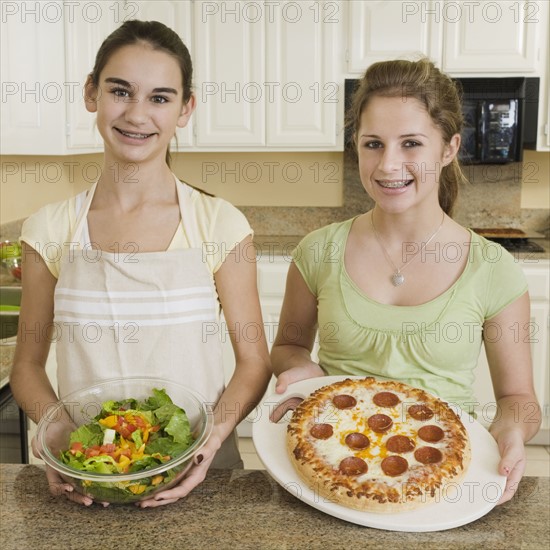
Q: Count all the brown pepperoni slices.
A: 11